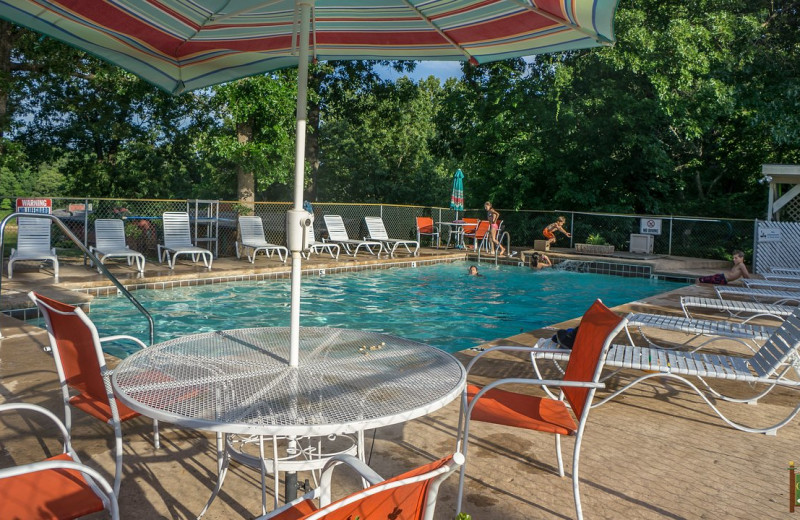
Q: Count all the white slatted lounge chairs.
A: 14